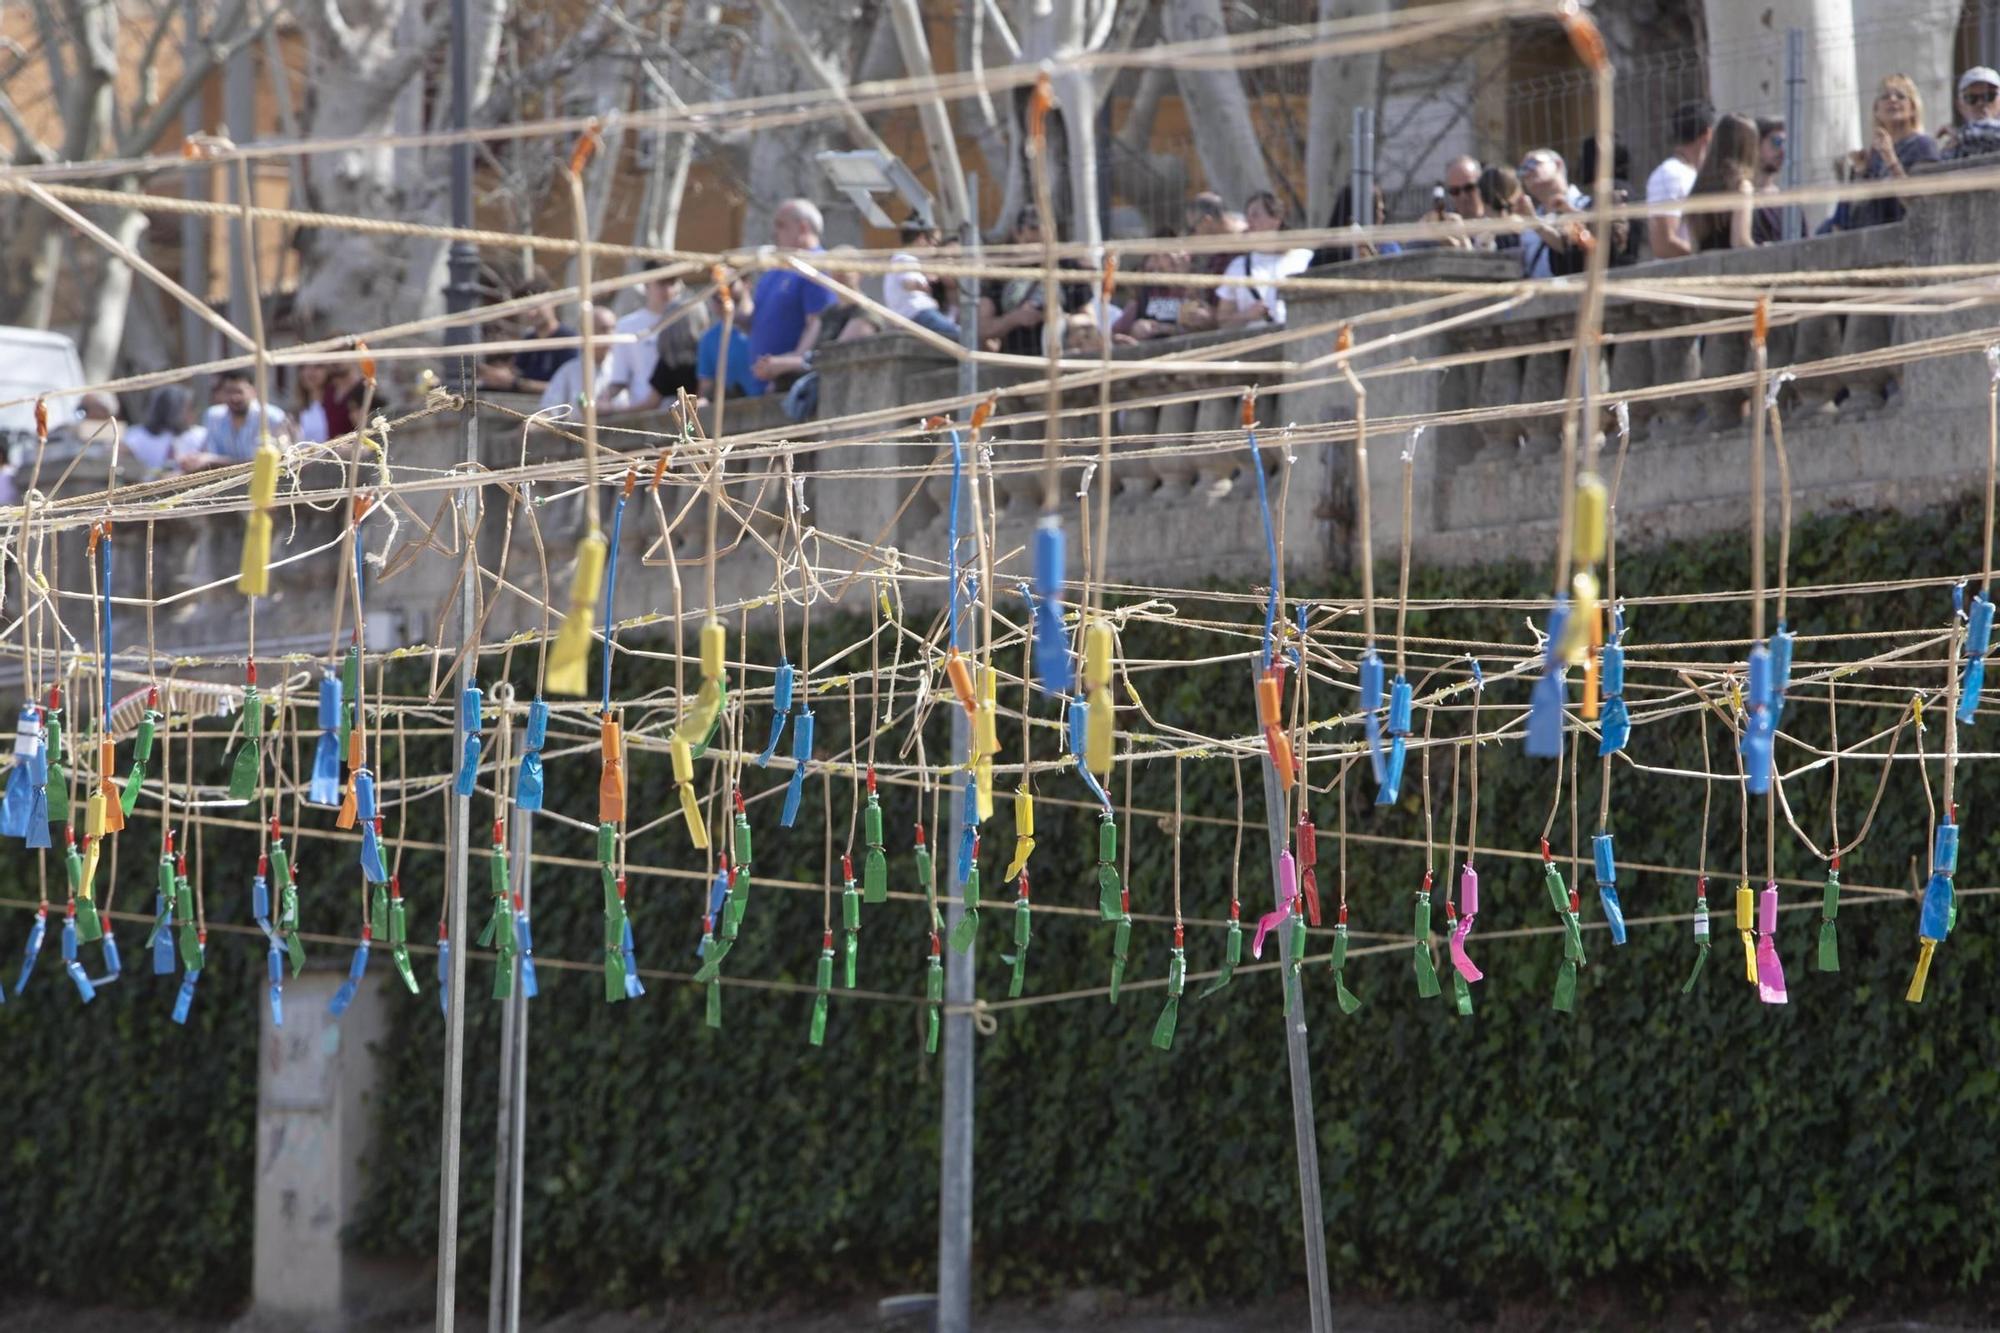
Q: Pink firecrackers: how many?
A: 3